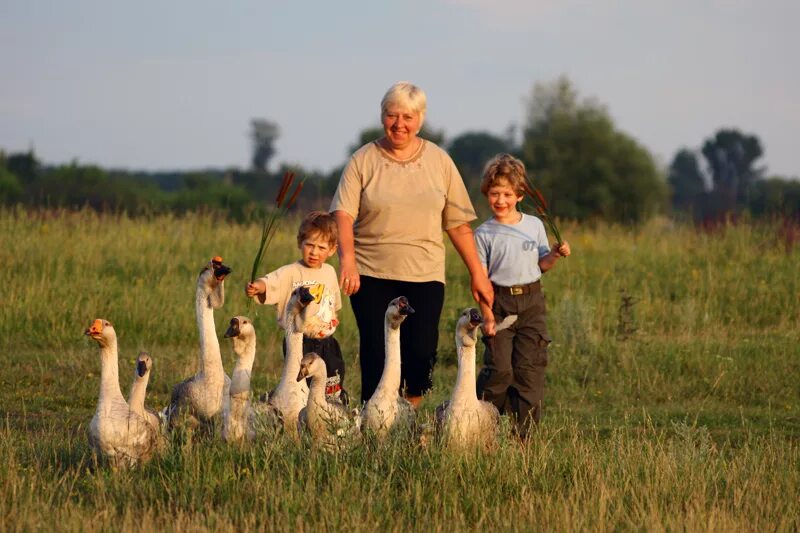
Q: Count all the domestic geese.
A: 8